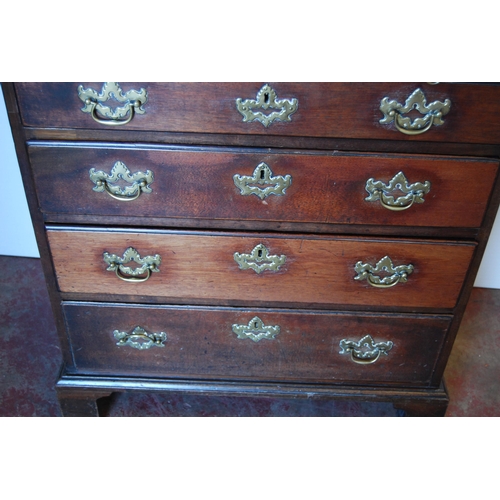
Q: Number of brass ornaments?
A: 12